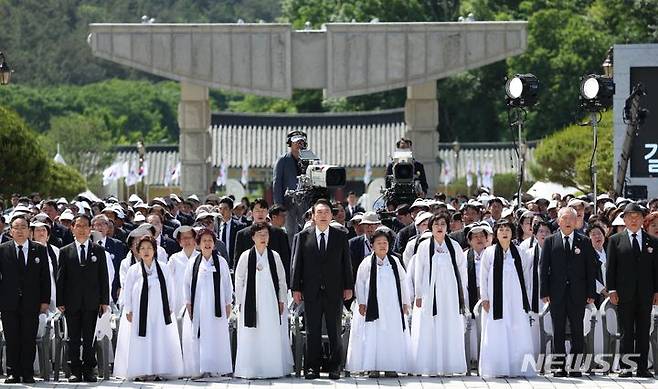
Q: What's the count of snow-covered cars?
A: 0